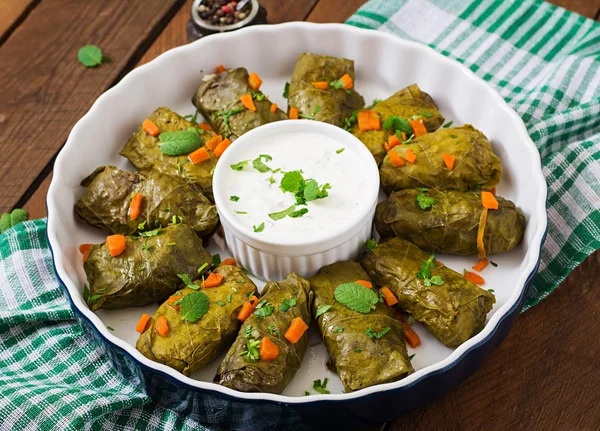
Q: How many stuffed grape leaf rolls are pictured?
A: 12